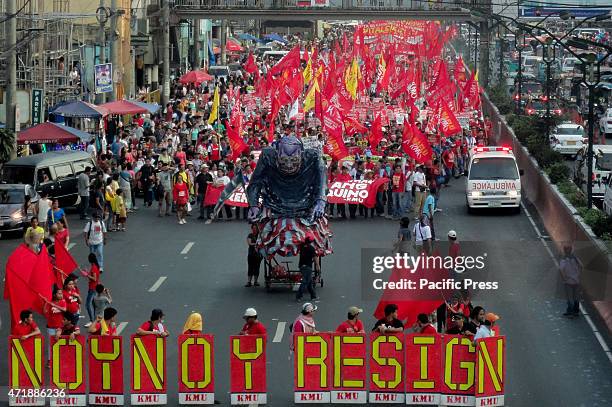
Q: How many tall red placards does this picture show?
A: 12